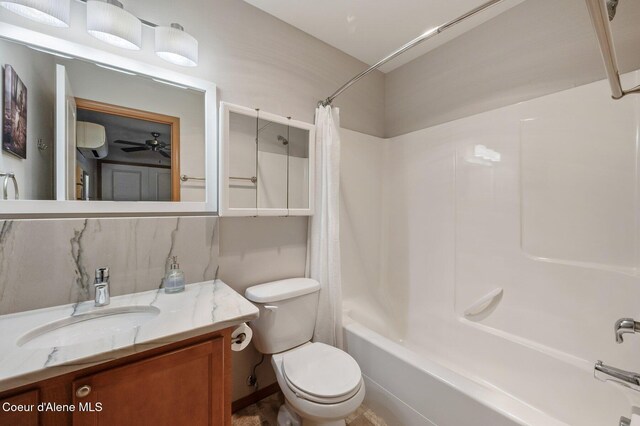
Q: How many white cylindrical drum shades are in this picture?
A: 3